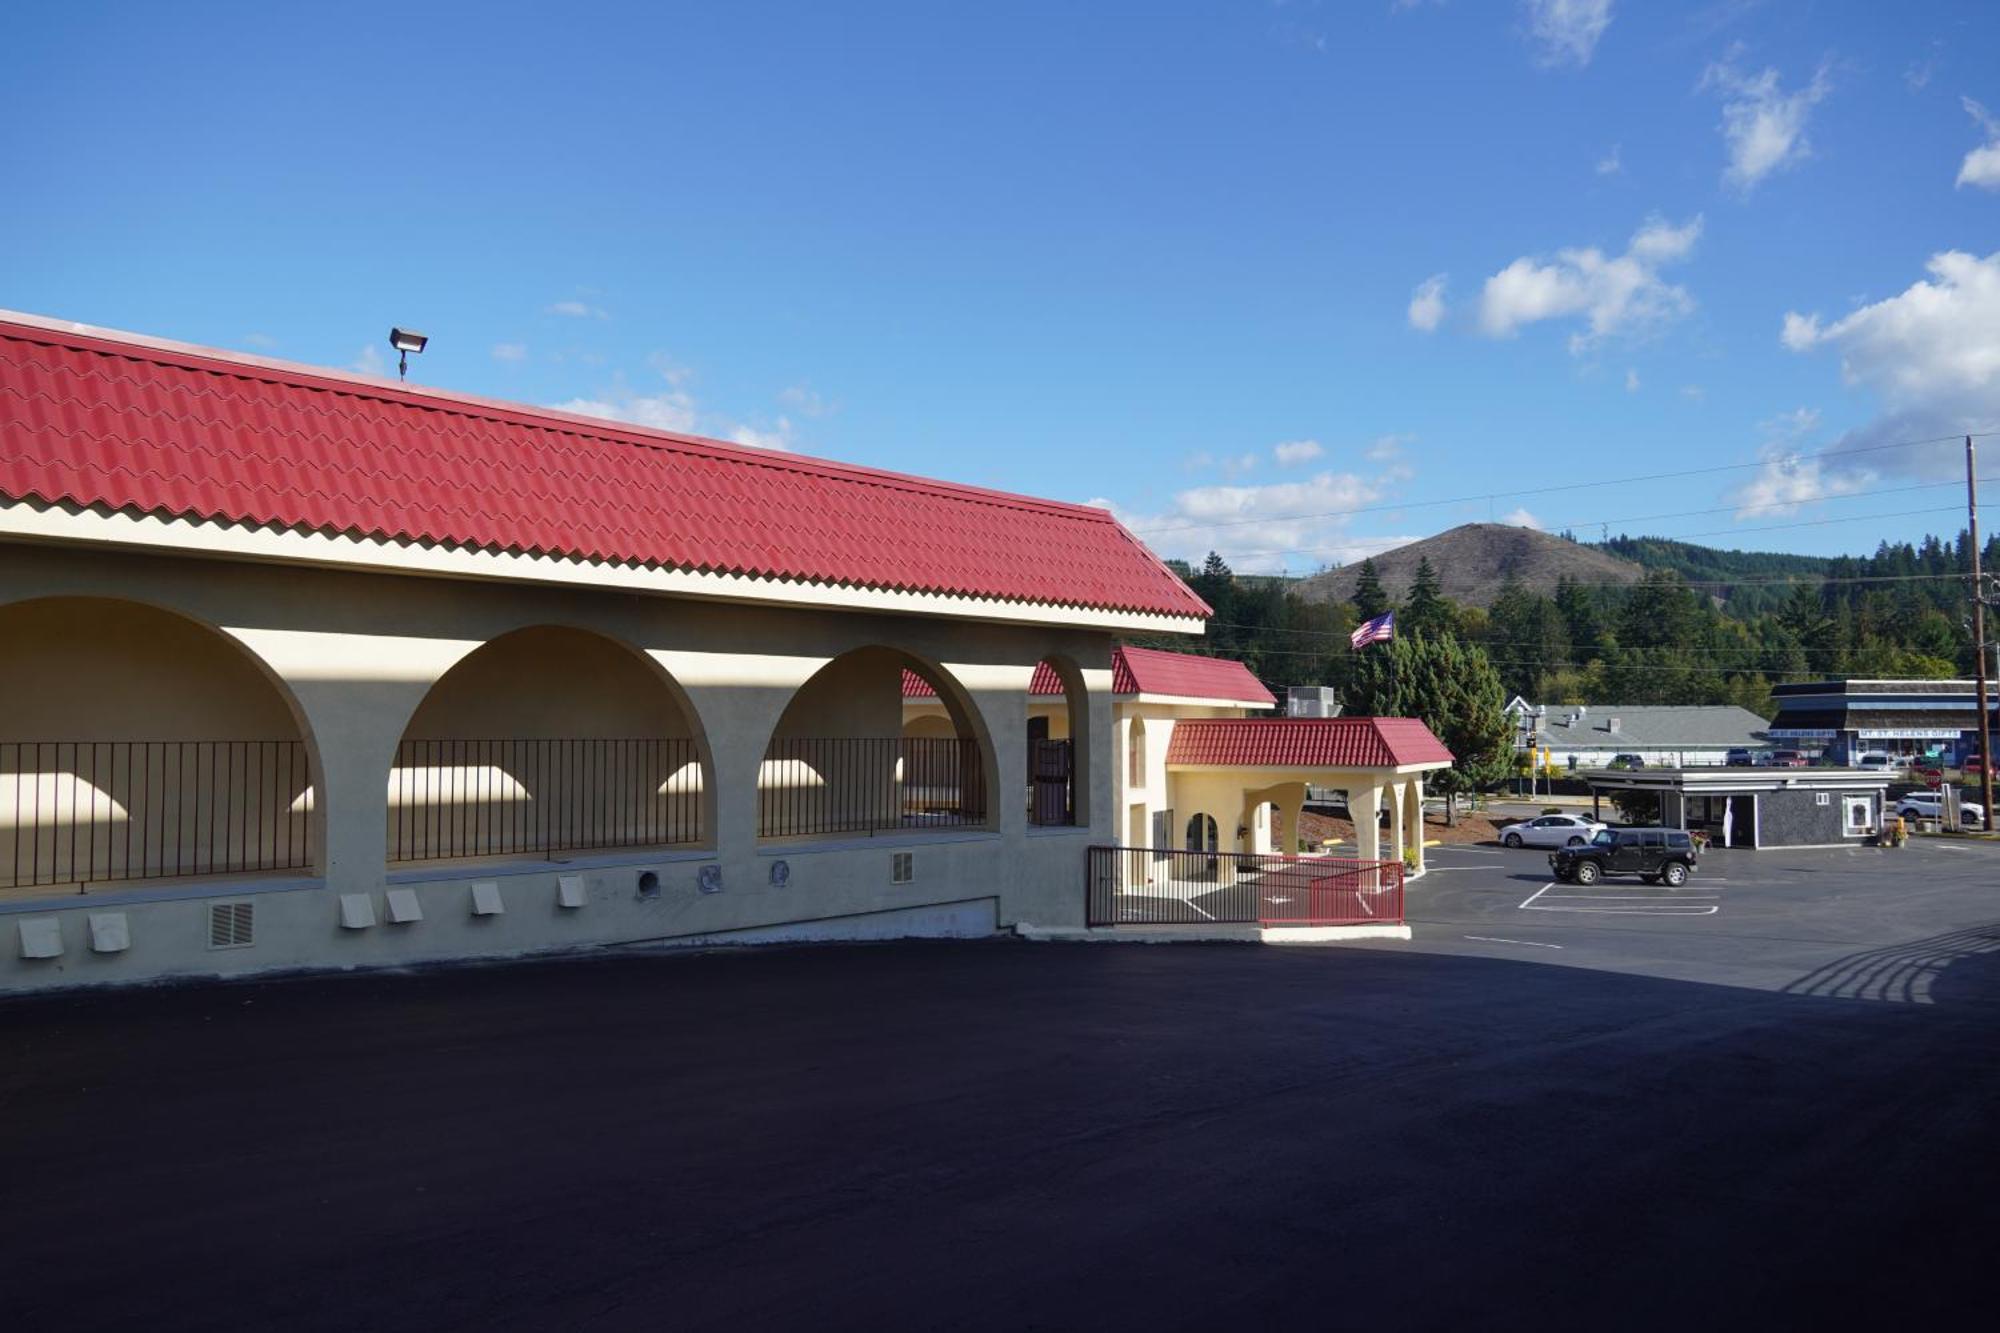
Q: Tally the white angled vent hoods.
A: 6